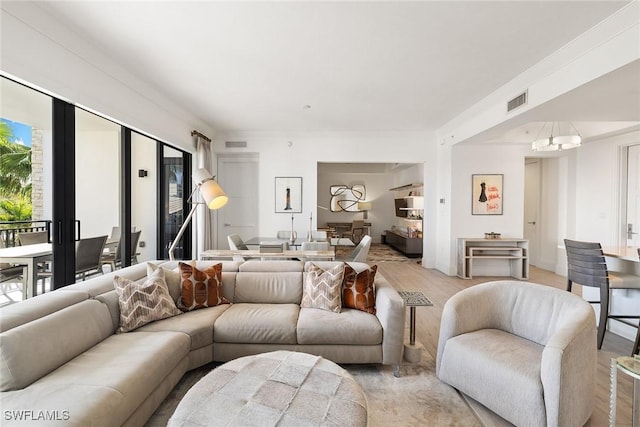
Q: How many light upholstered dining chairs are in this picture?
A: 6